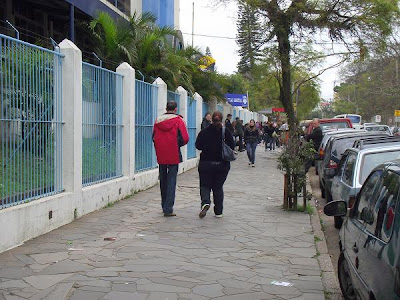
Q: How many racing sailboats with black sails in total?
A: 0